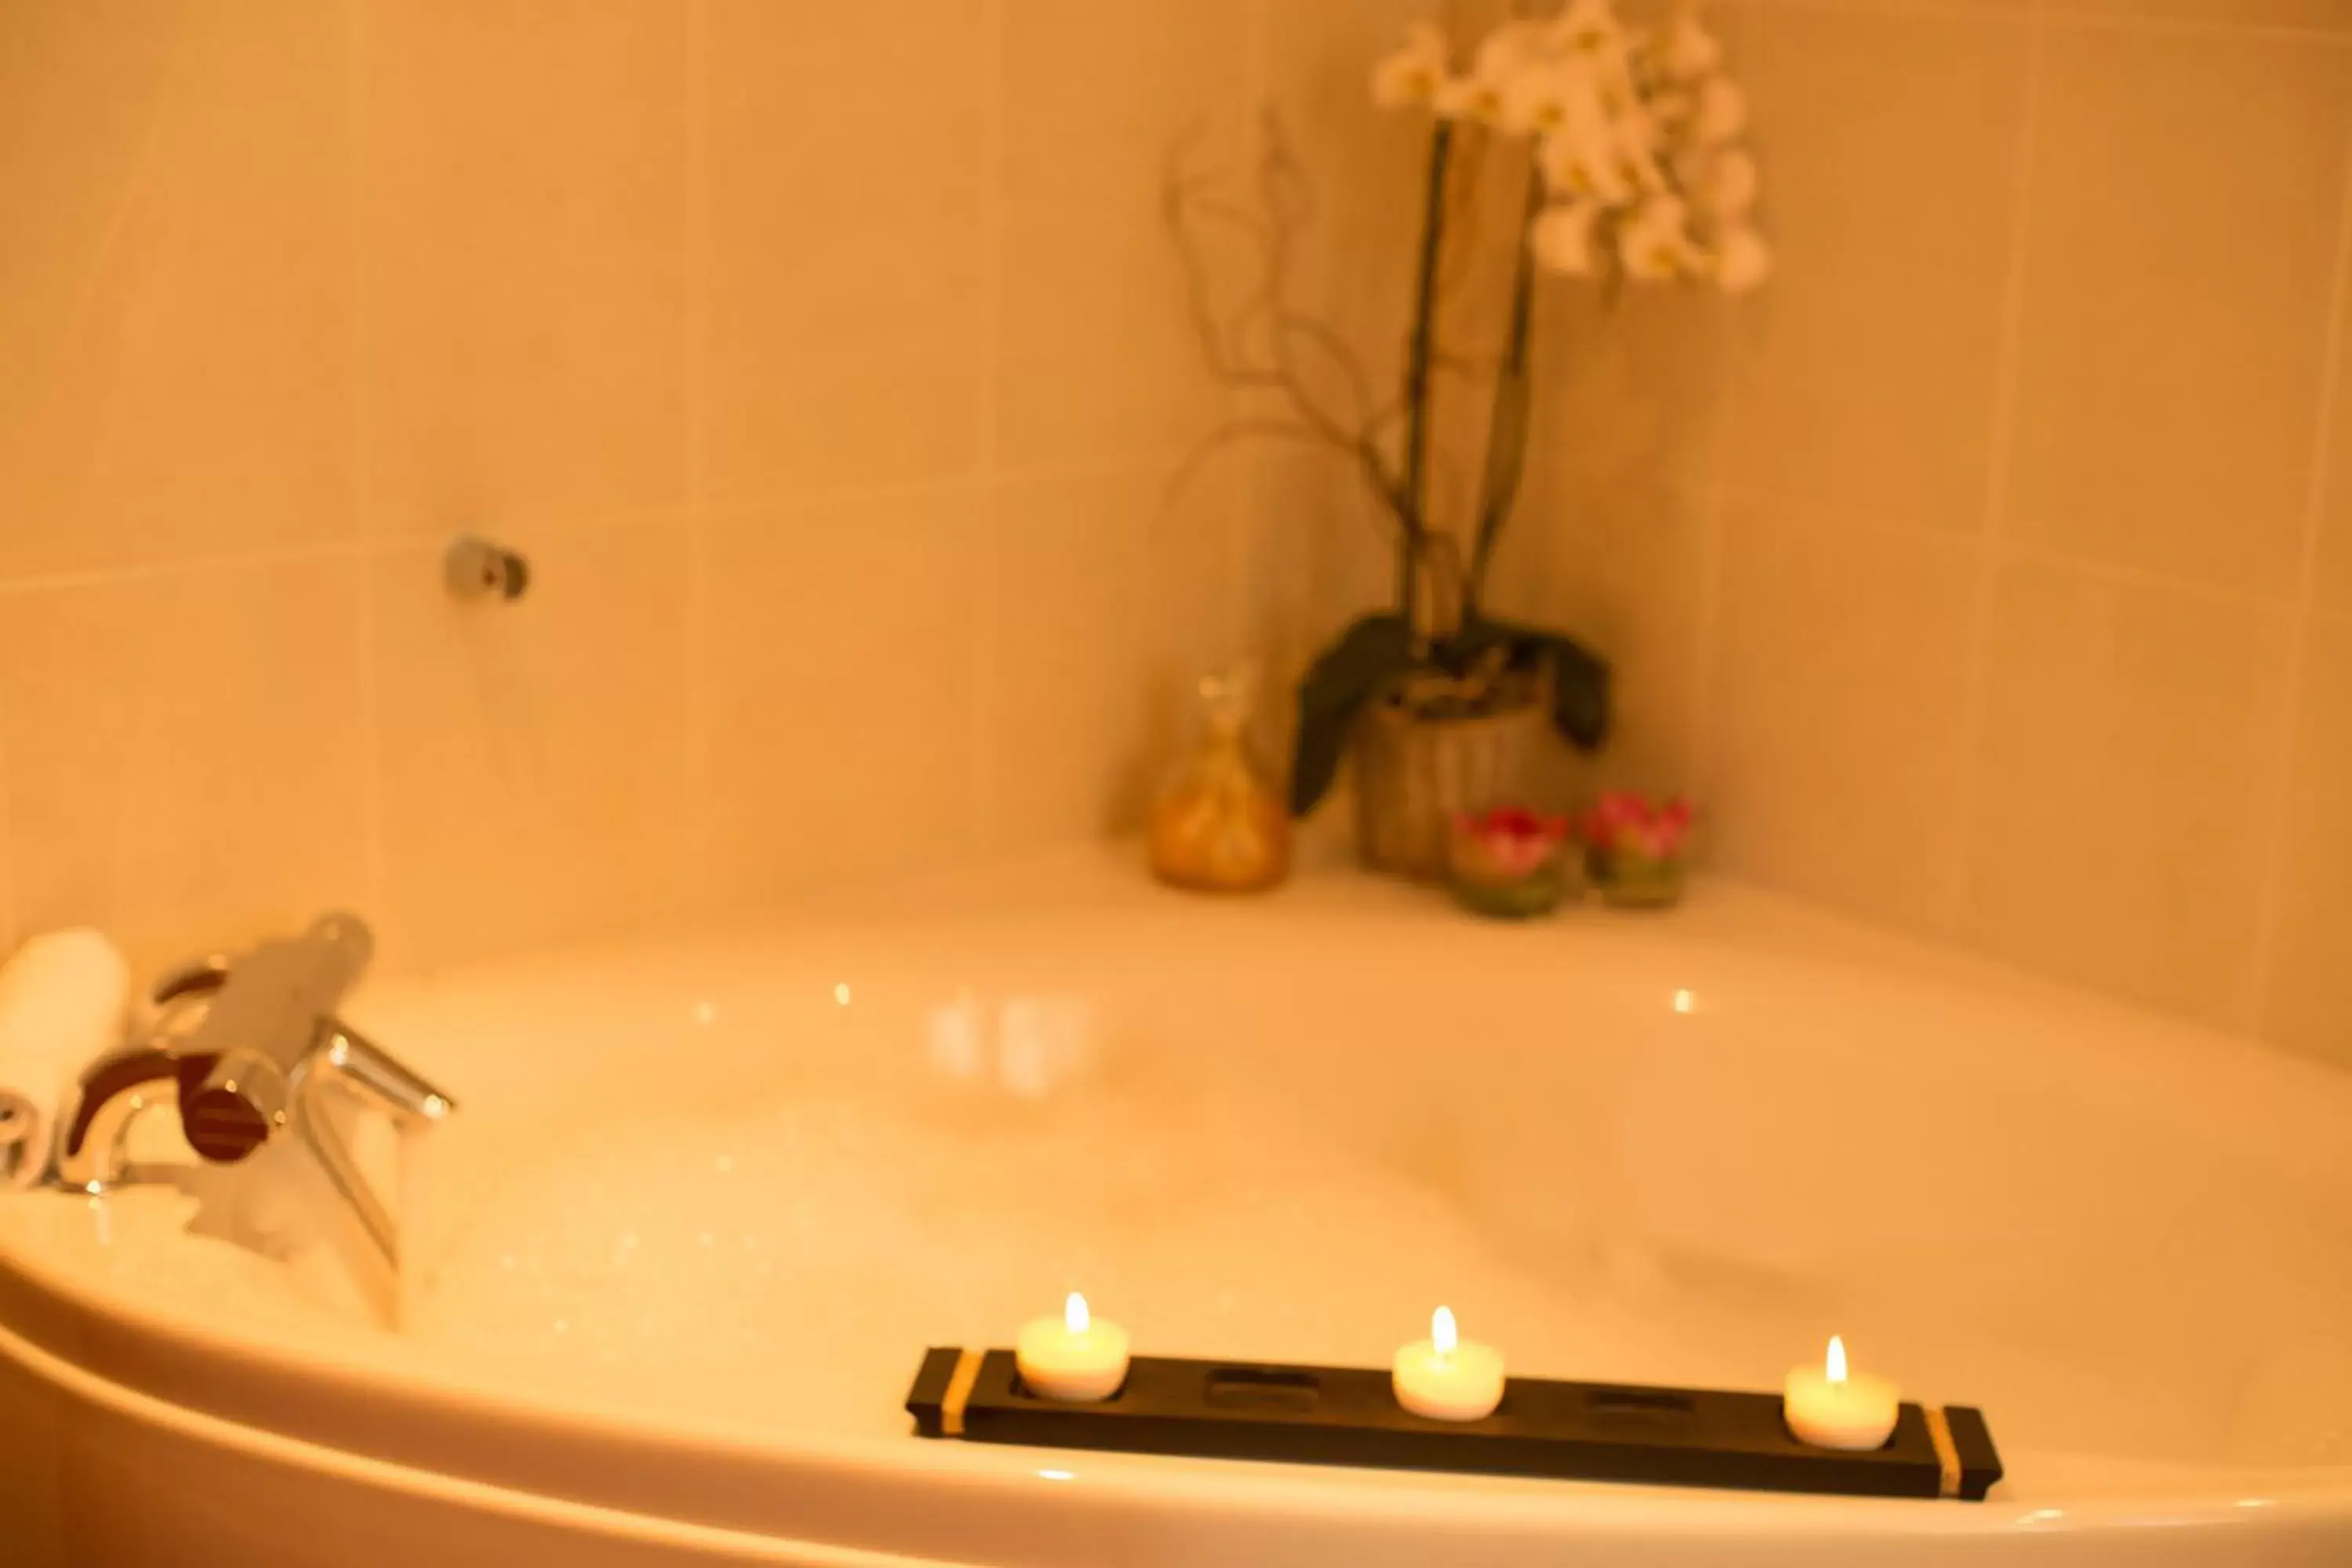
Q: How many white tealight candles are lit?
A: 3